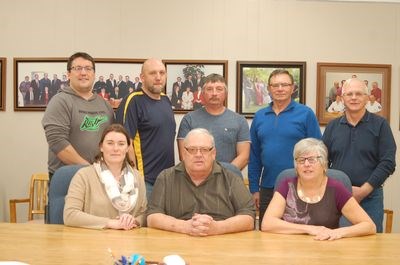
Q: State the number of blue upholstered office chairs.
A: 3